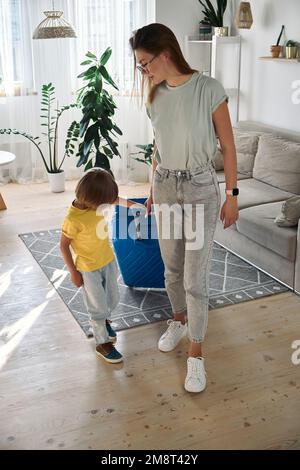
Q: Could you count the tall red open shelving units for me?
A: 0